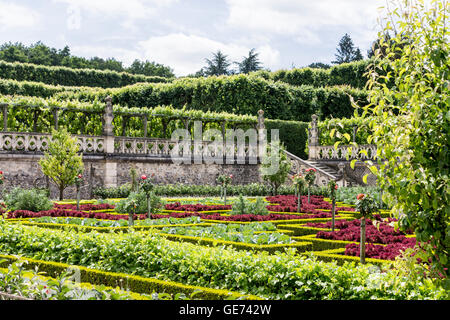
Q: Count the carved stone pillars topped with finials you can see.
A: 3